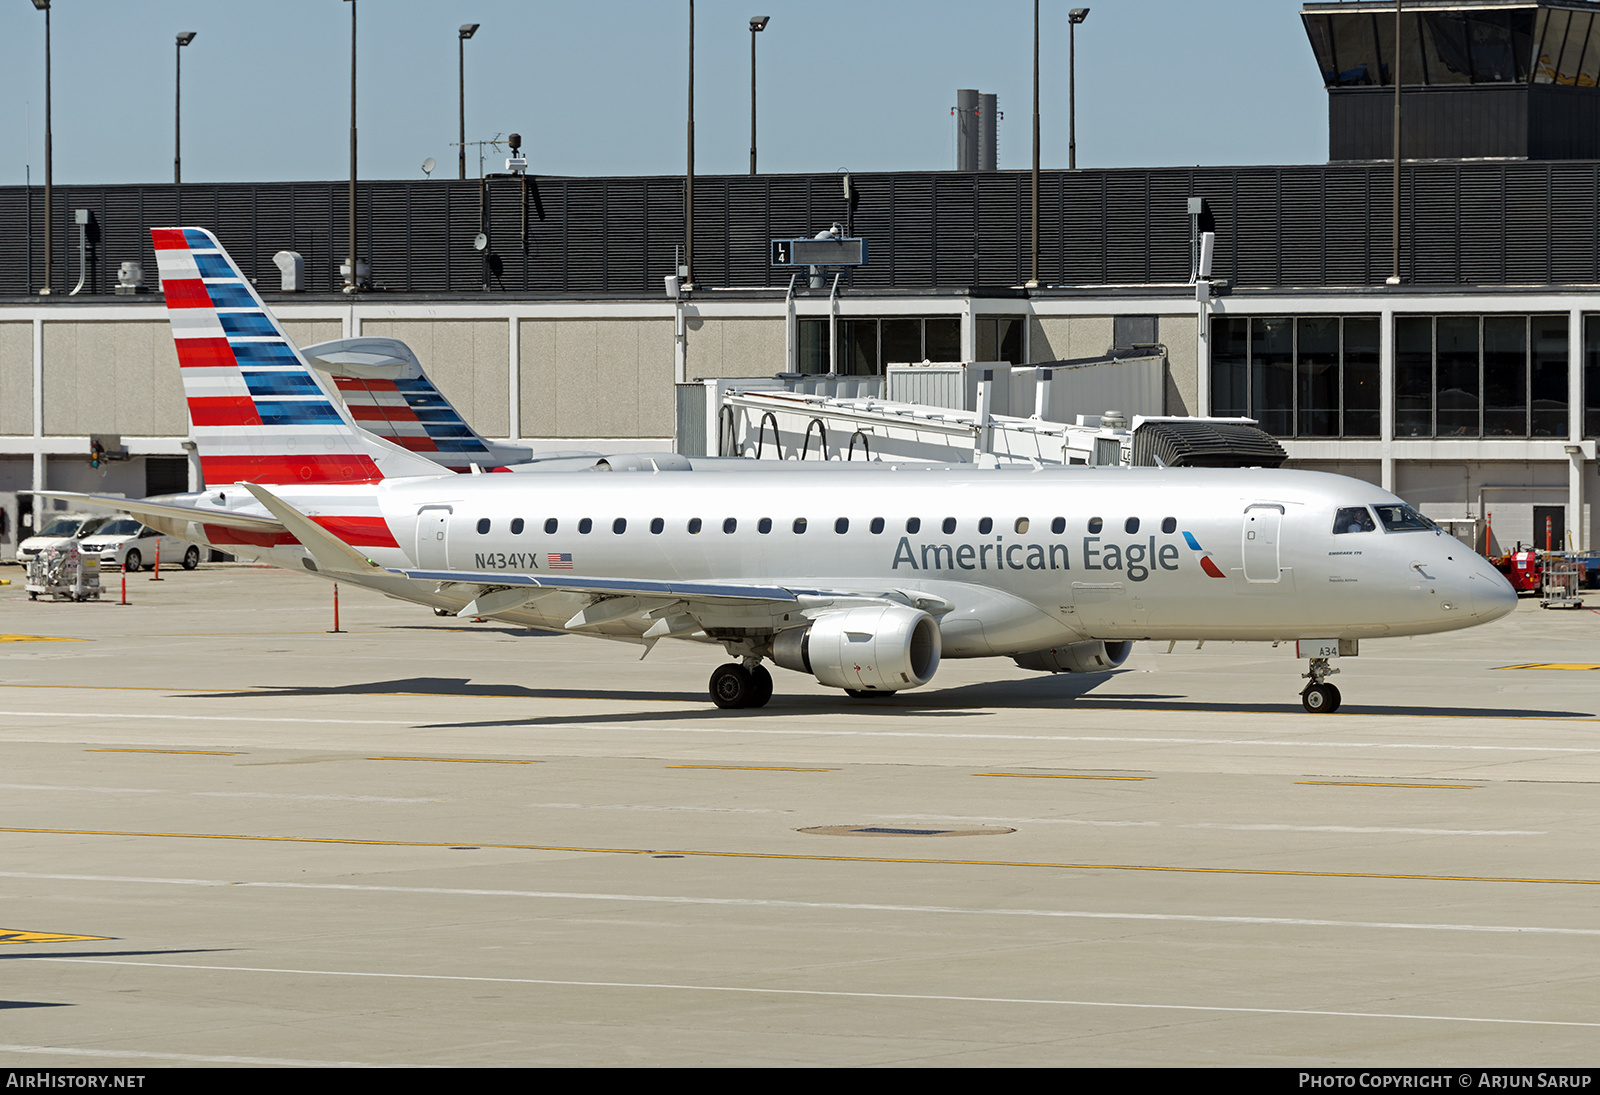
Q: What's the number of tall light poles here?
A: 9